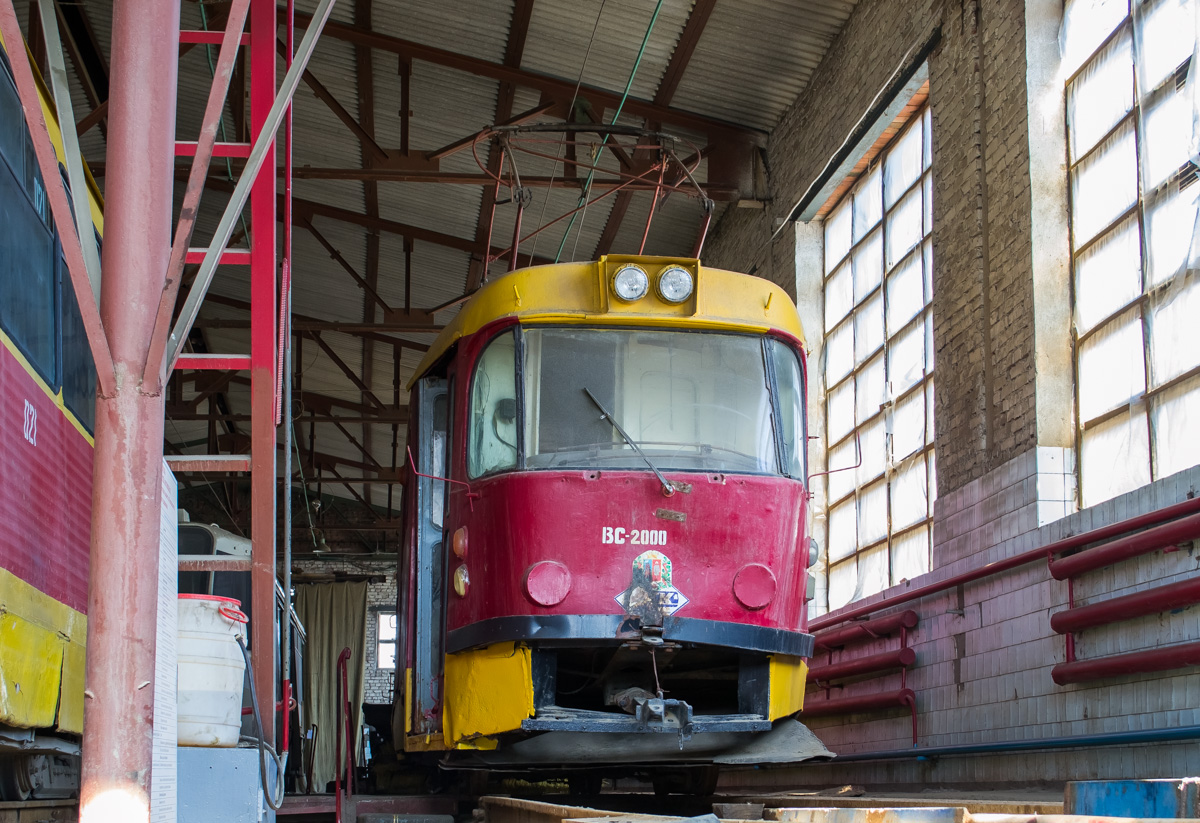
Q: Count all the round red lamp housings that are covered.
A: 2